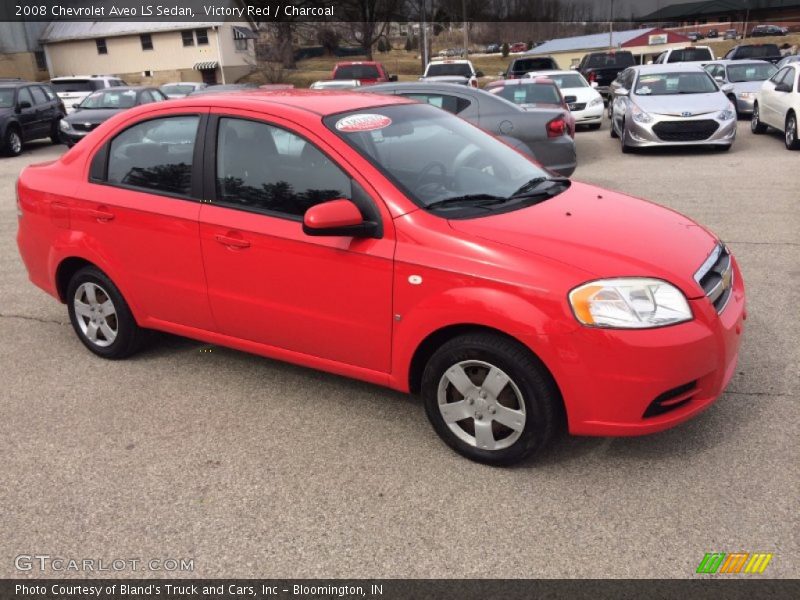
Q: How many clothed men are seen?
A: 0